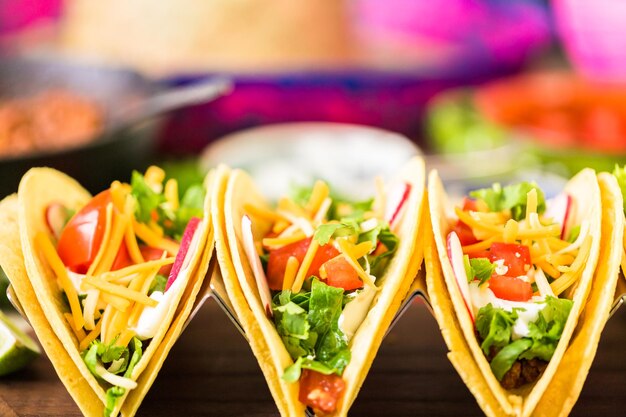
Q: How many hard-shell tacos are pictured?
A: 3